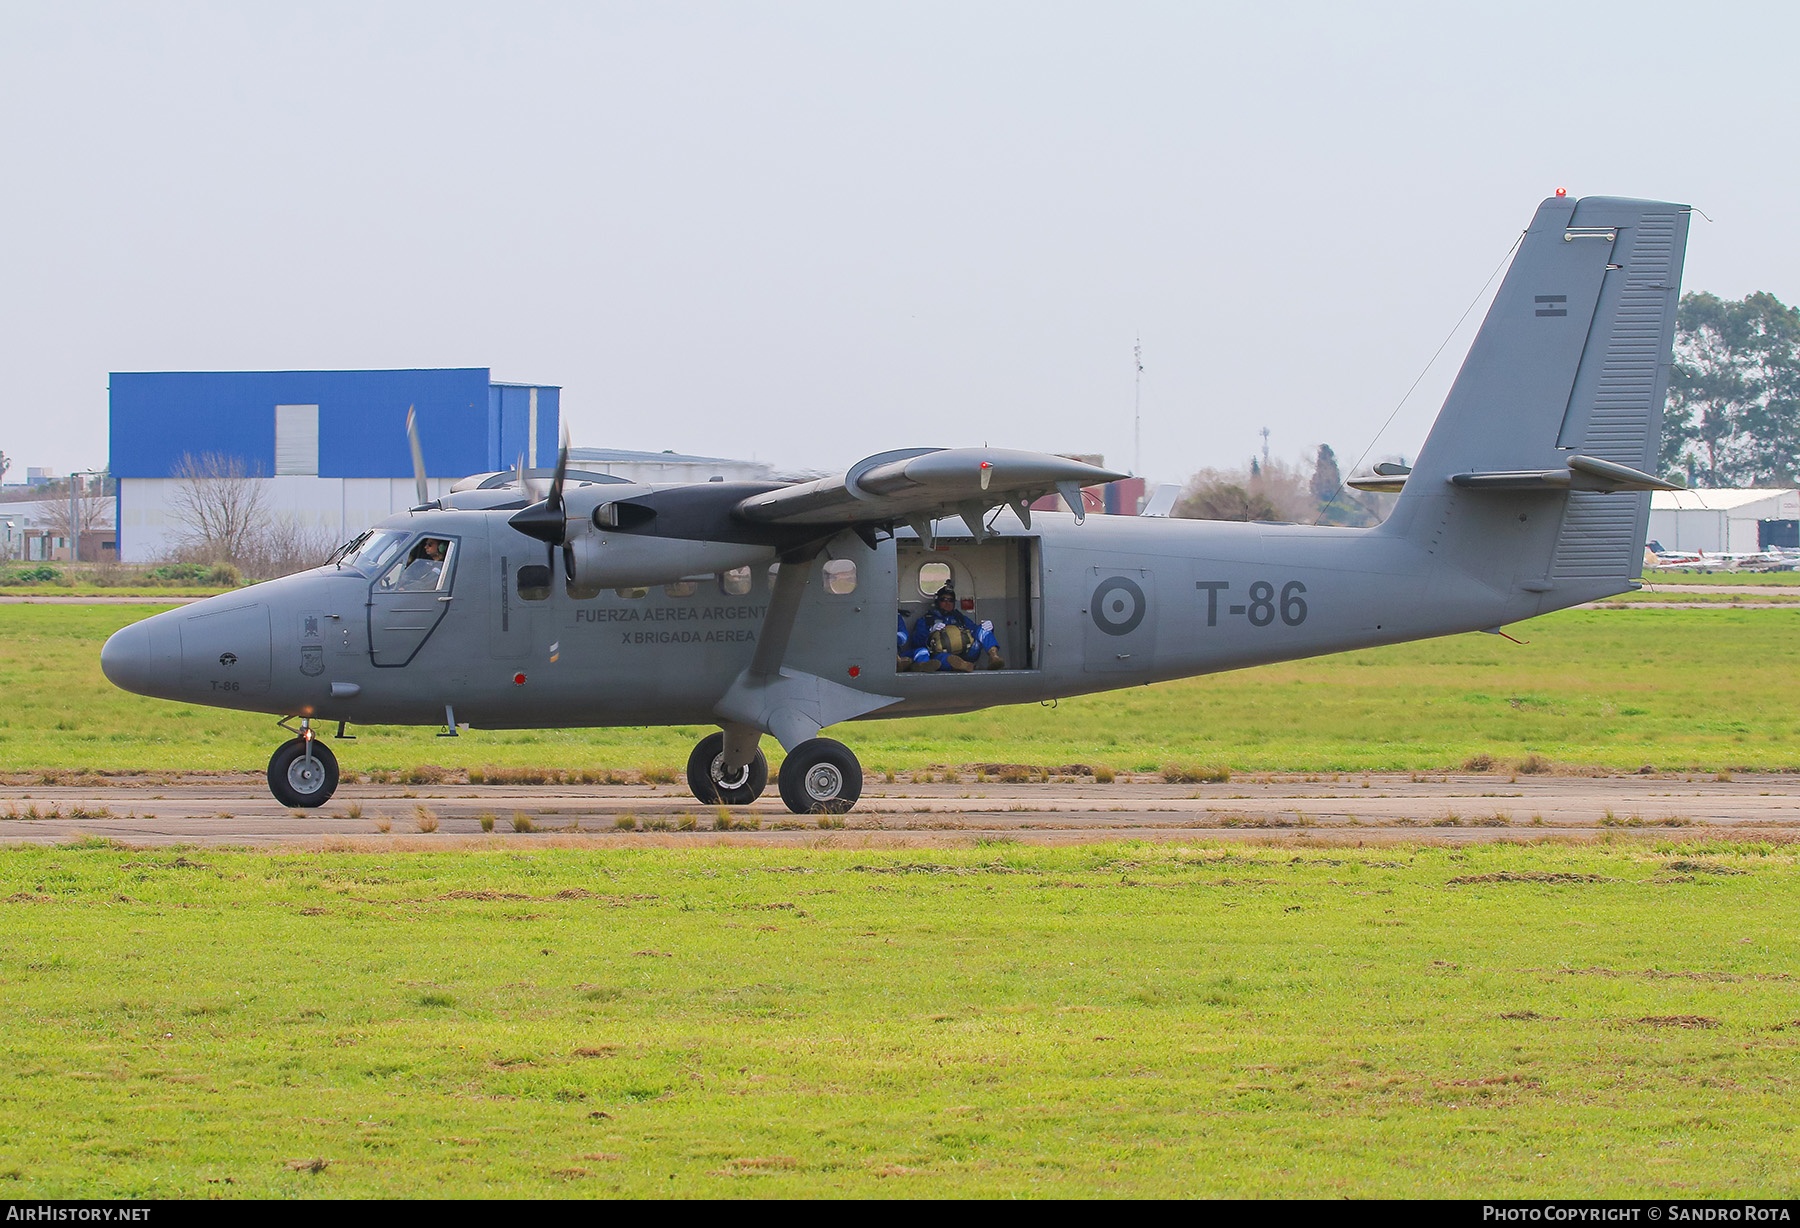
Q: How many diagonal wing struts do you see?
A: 1